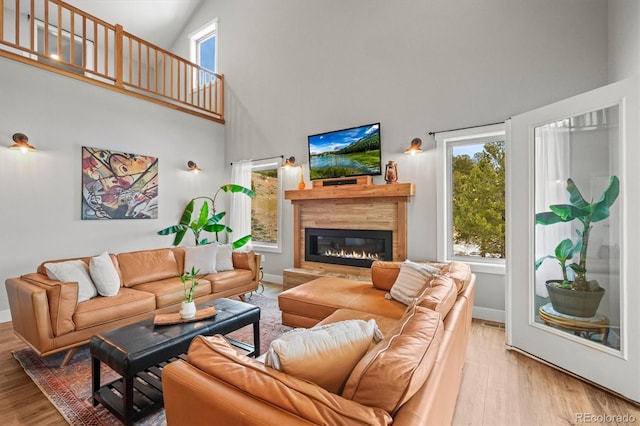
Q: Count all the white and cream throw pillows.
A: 6